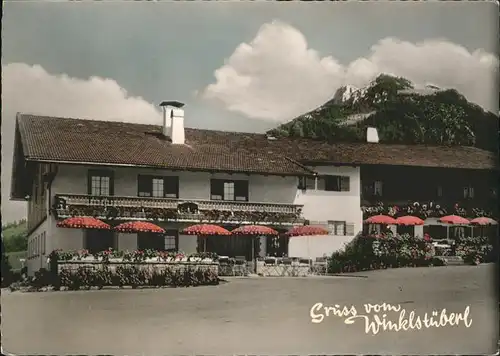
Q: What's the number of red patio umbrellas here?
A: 9